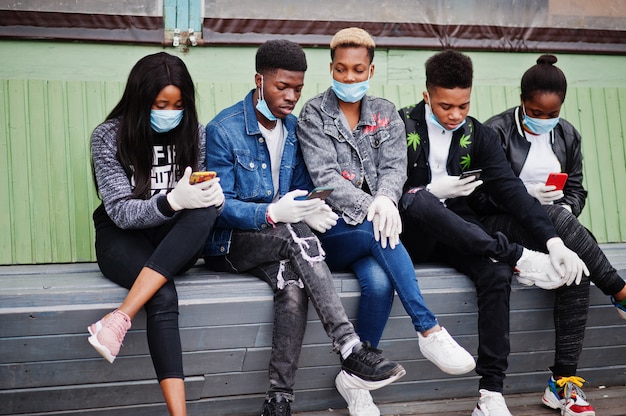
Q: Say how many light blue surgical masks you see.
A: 5